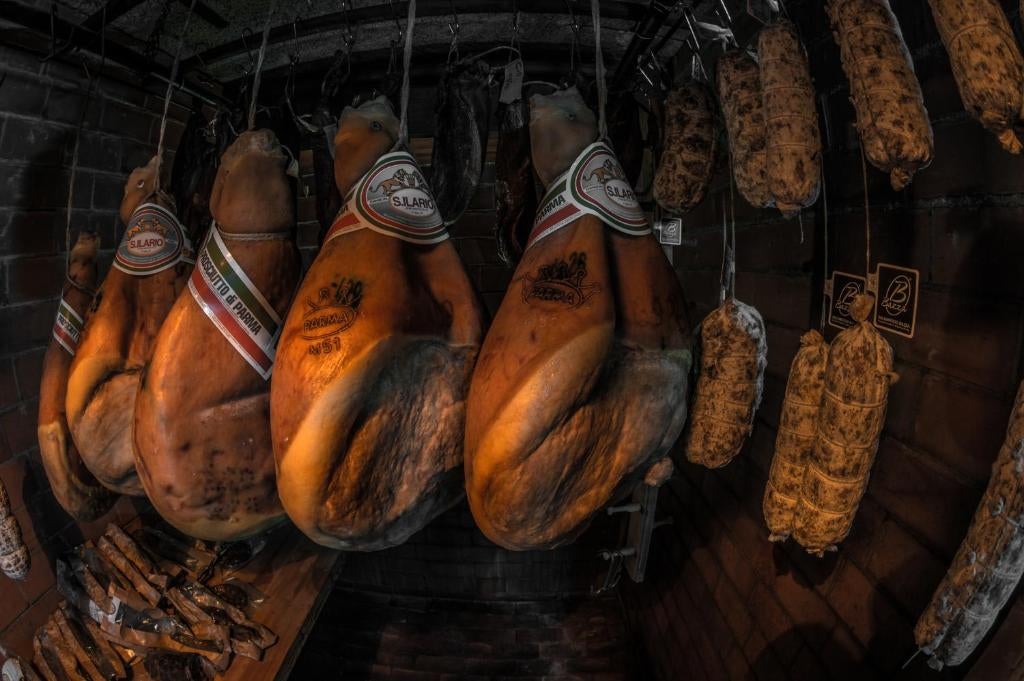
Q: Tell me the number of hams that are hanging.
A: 5